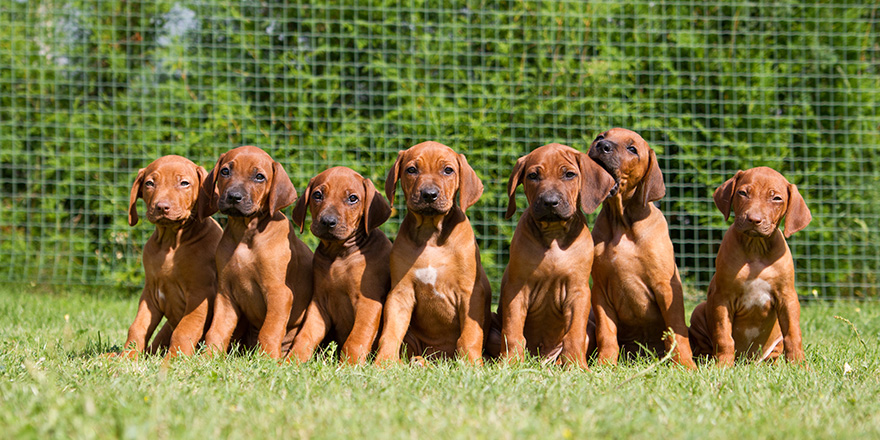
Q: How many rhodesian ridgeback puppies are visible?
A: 7